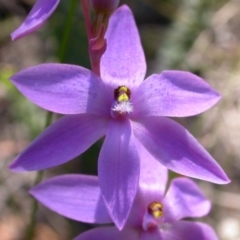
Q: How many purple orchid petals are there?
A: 12